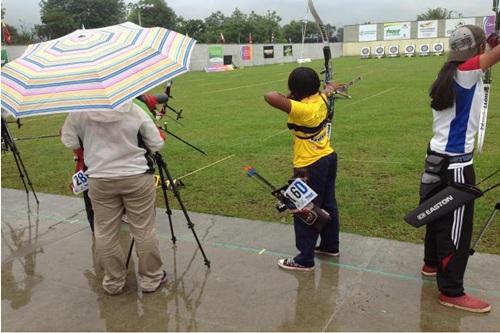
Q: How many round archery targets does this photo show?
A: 6